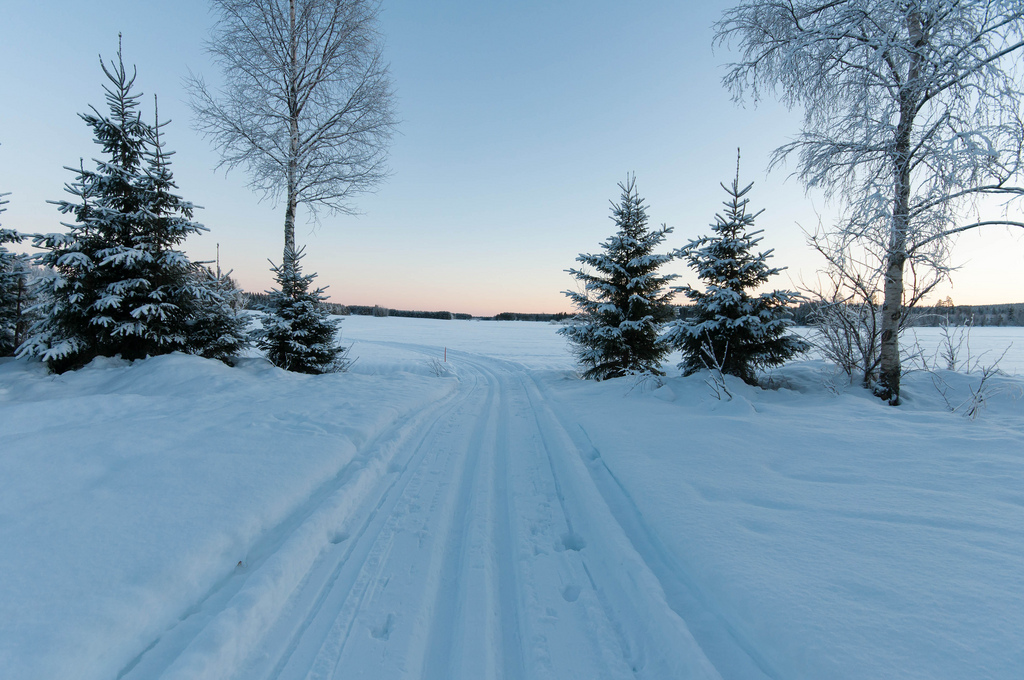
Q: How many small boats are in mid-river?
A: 0